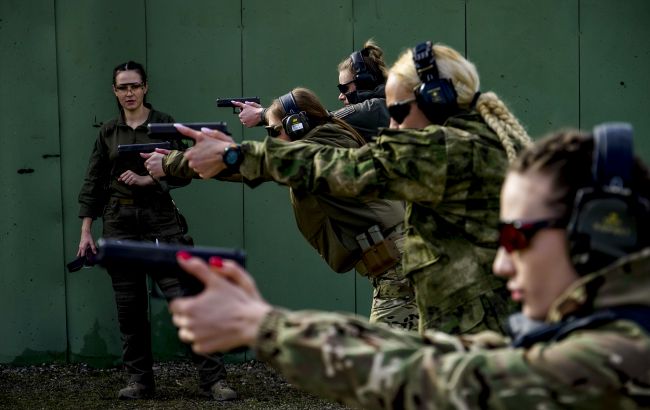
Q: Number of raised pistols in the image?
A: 4